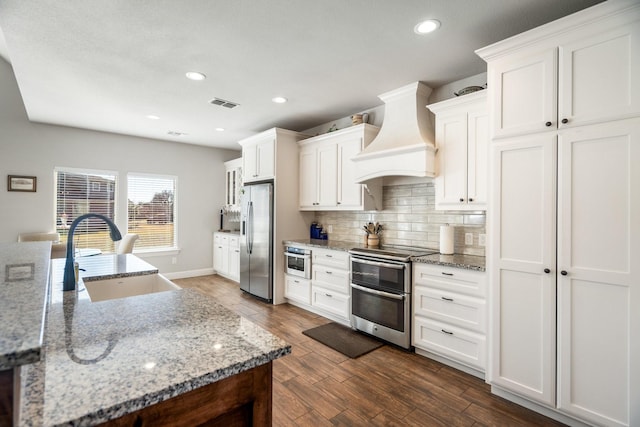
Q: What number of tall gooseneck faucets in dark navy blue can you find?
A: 1